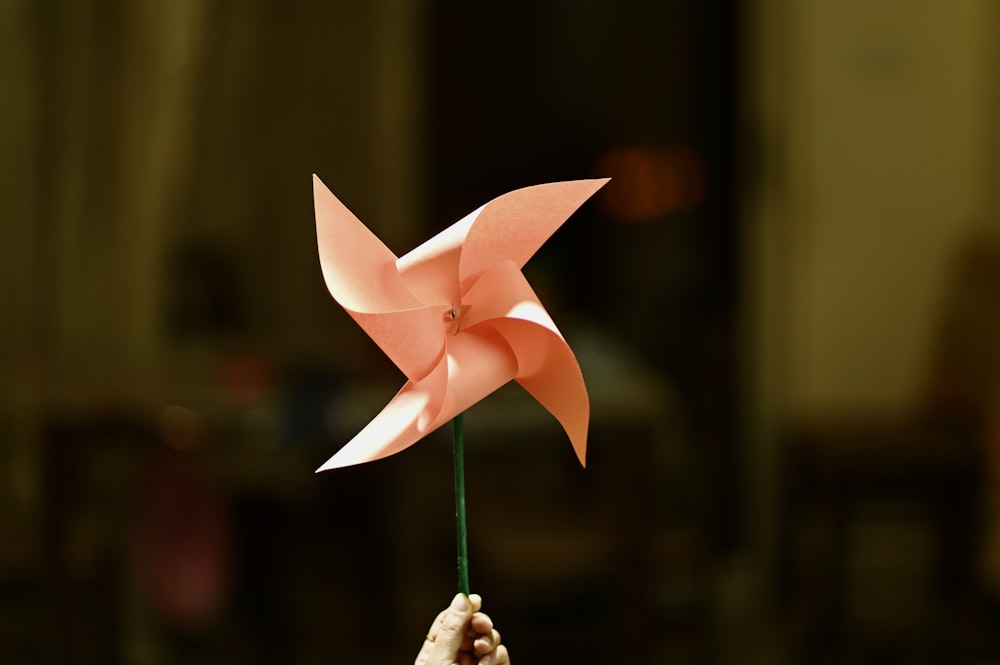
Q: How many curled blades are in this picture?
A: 4